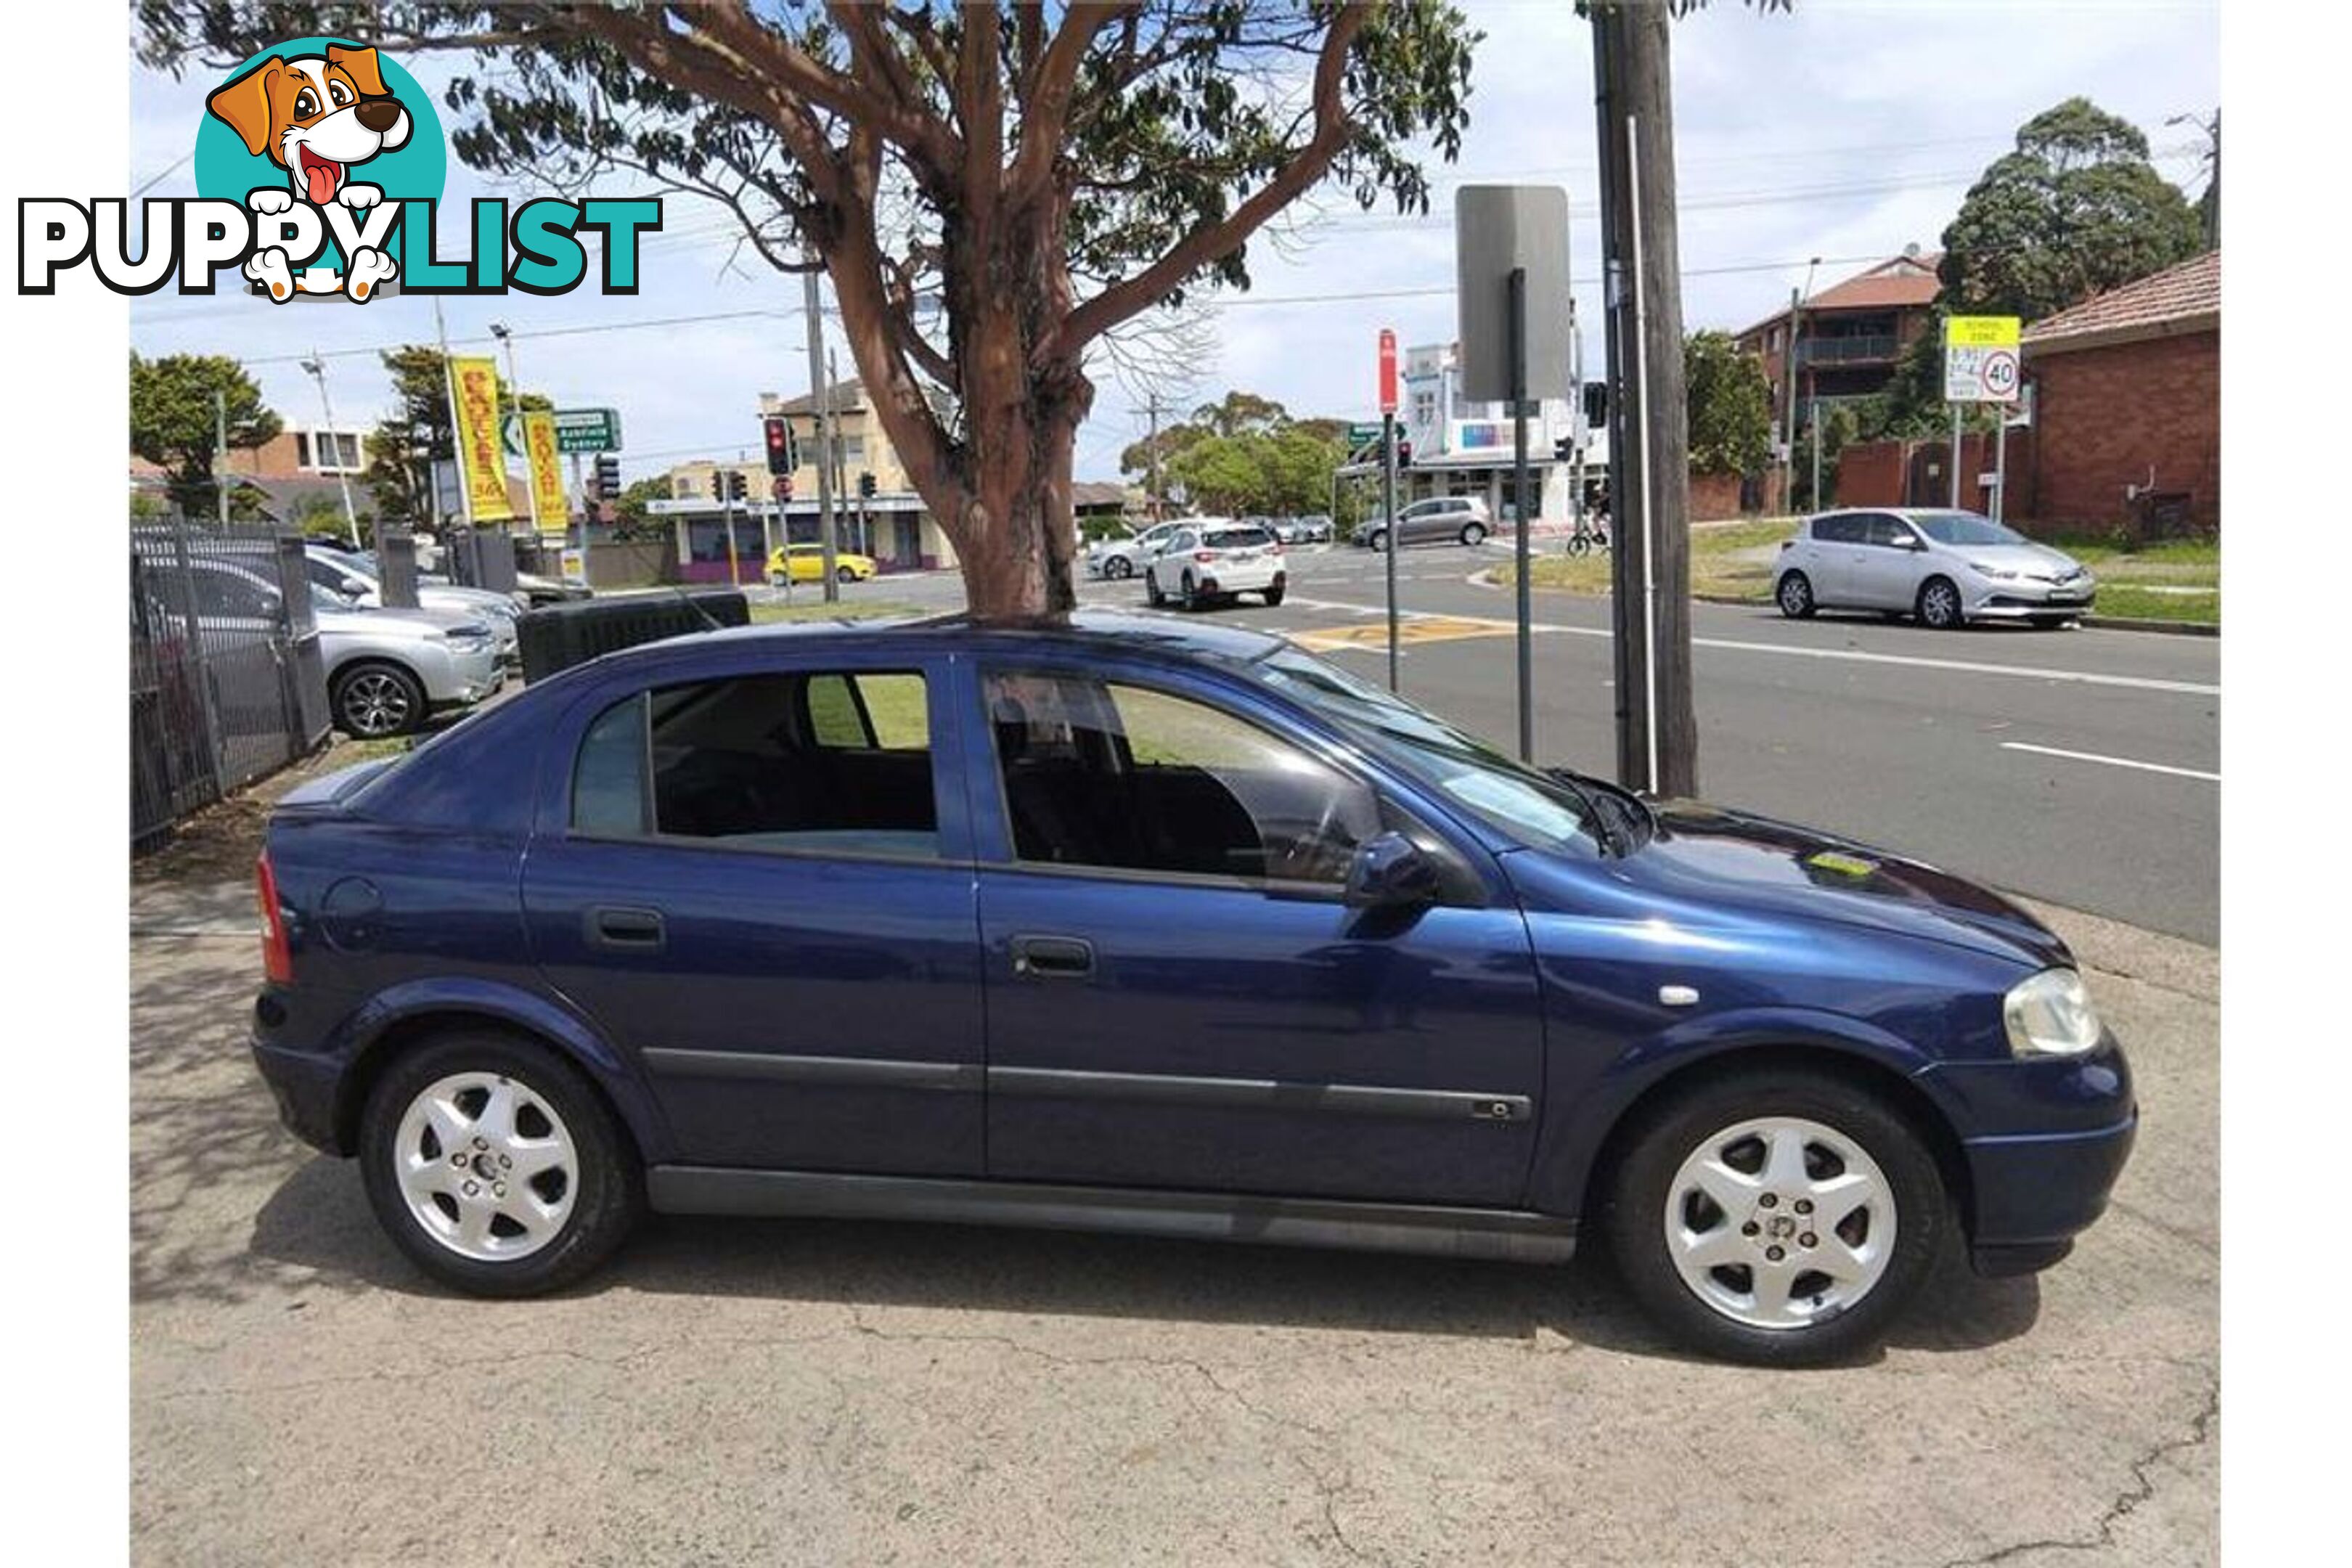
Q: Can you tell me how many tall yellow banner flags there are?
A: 2